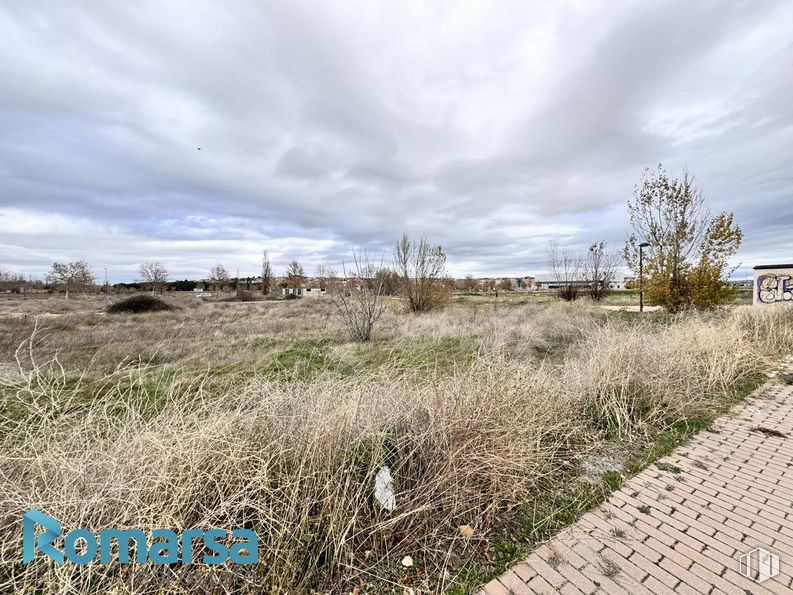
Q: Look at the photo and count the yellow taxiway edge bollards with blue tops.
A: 0